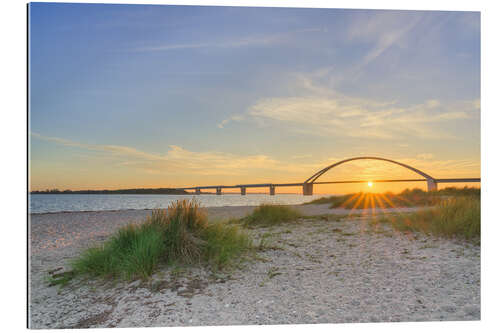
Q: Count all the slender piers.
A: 4